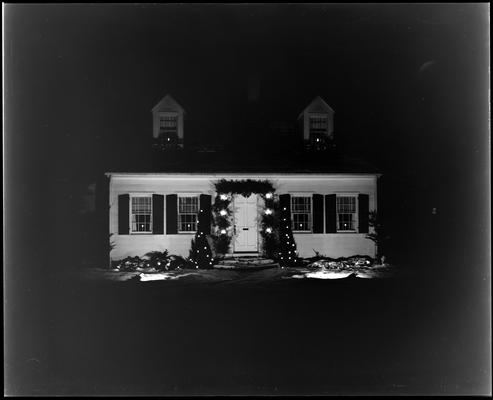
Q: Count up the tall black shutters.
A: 8